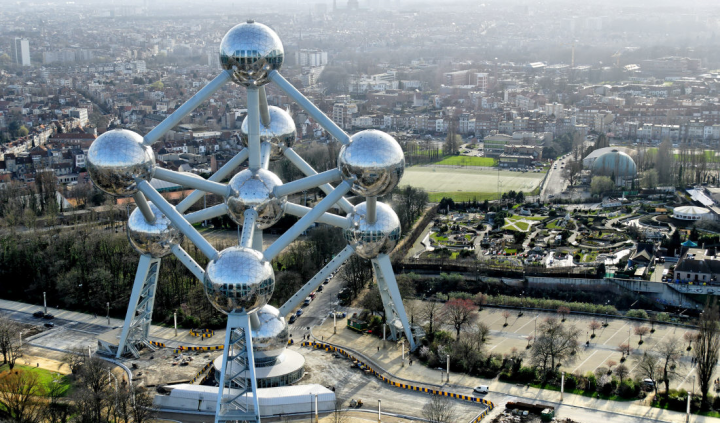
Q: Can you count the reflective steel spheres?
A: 9